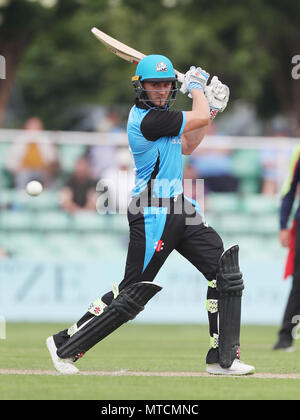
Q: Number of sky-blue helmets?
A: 1